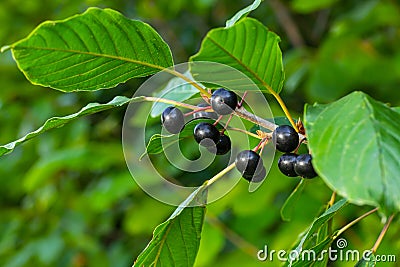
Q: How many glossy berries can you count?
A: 10